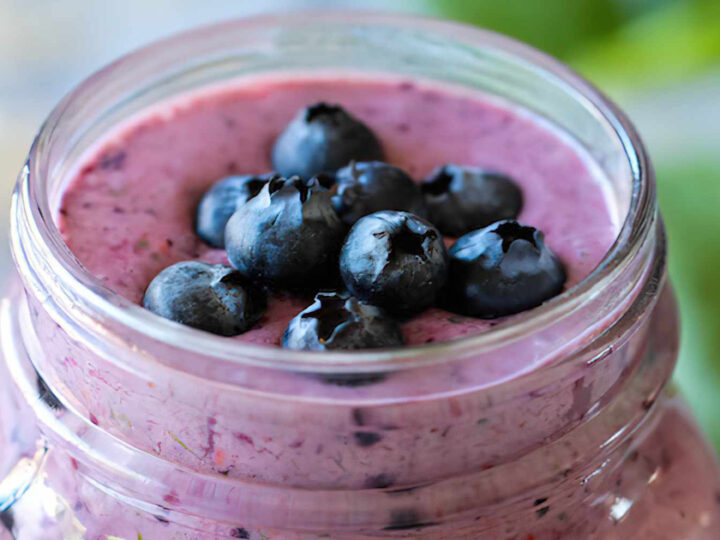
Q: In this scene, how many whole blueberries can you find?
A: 9